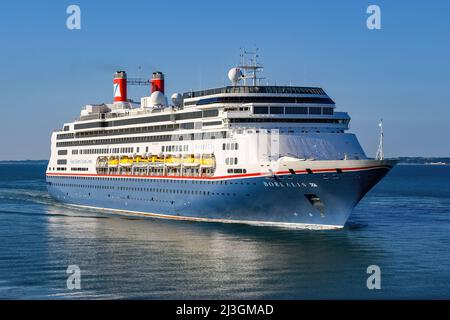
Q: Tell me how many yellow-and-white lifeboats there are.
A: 7